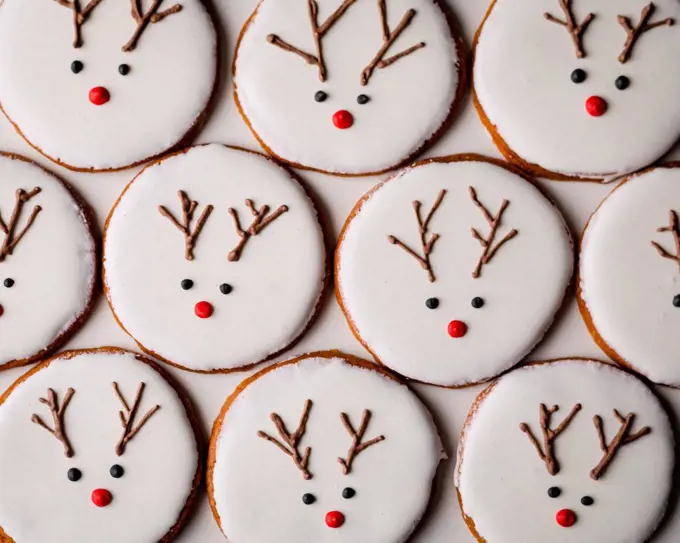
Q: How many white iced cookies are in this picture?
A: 10